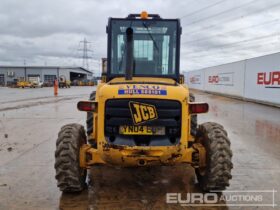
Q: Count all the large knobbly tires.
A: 2